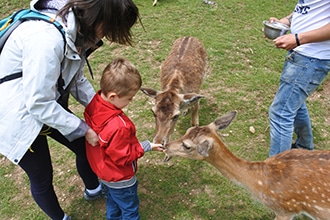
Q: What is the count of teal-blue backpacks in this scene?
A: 1